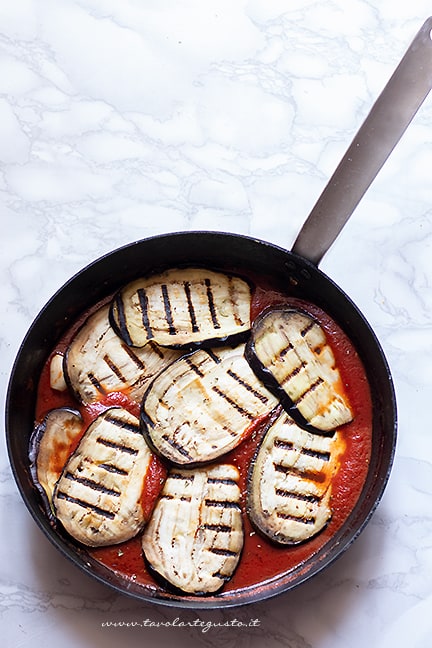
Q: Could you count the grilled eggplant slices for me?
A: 8